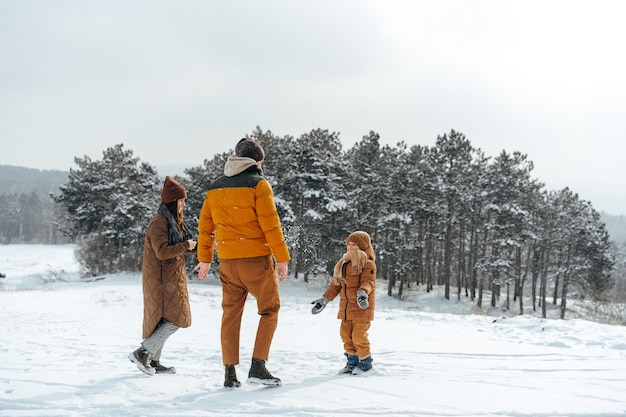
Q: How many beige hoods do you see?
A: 1